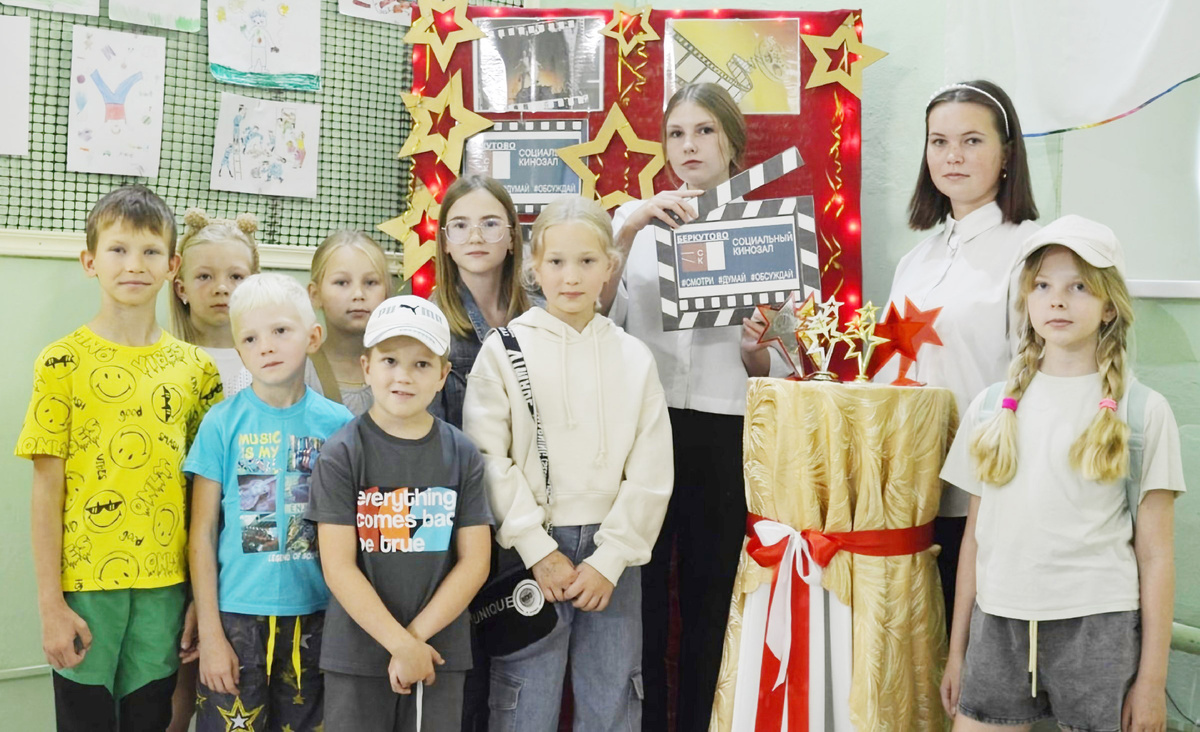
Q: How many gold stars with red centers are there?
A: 6